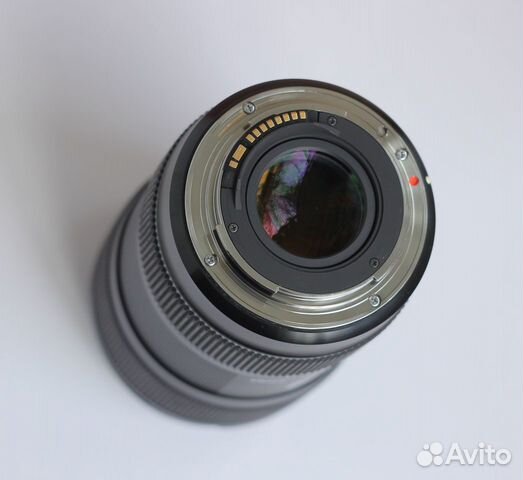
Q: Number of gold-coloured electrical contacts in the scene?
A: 10